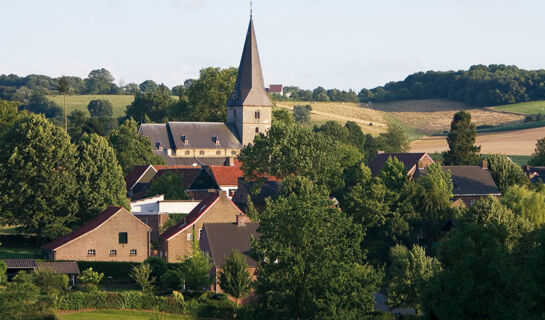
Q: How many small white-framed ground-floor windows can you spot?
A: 3